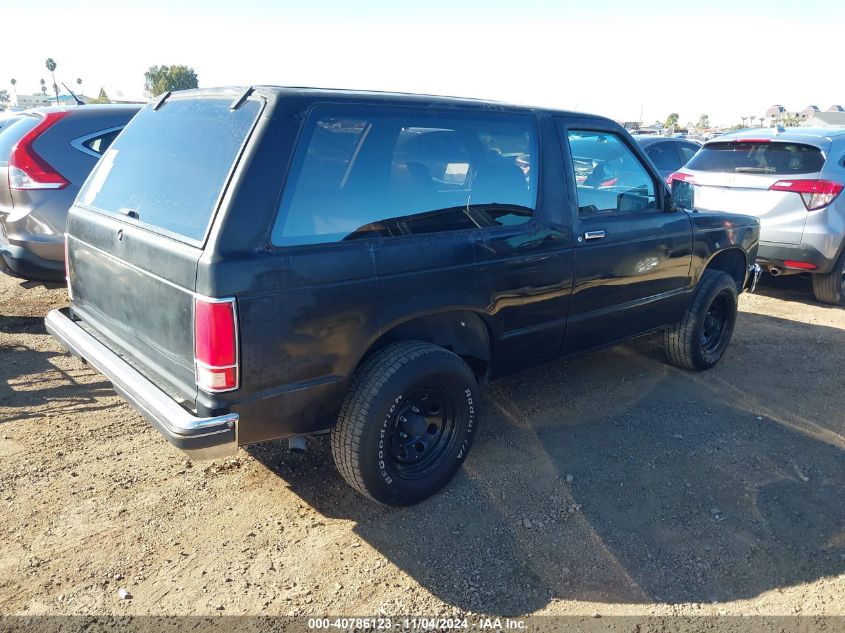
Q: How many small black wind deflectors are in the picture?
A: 2